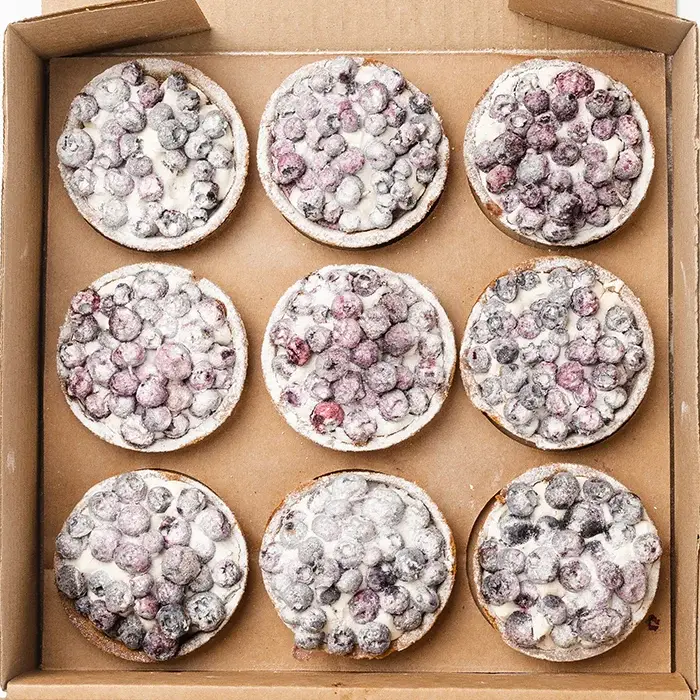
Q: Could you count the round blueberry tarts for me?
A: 9